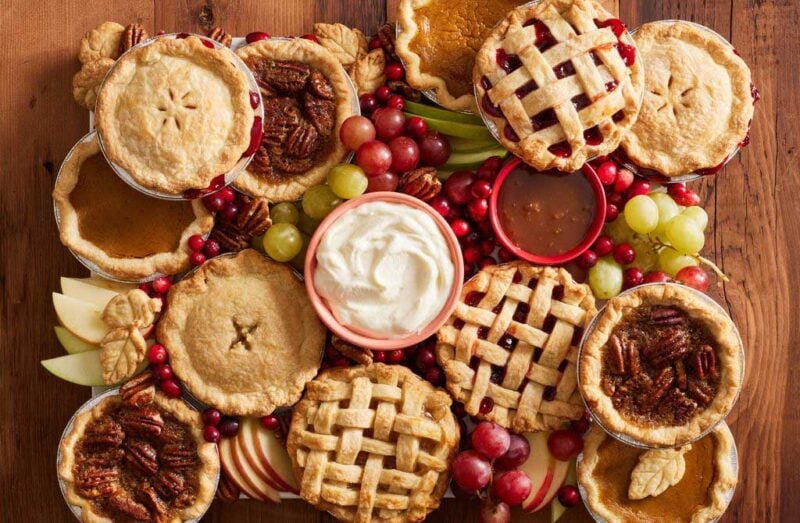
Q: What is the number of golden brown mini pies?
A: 12